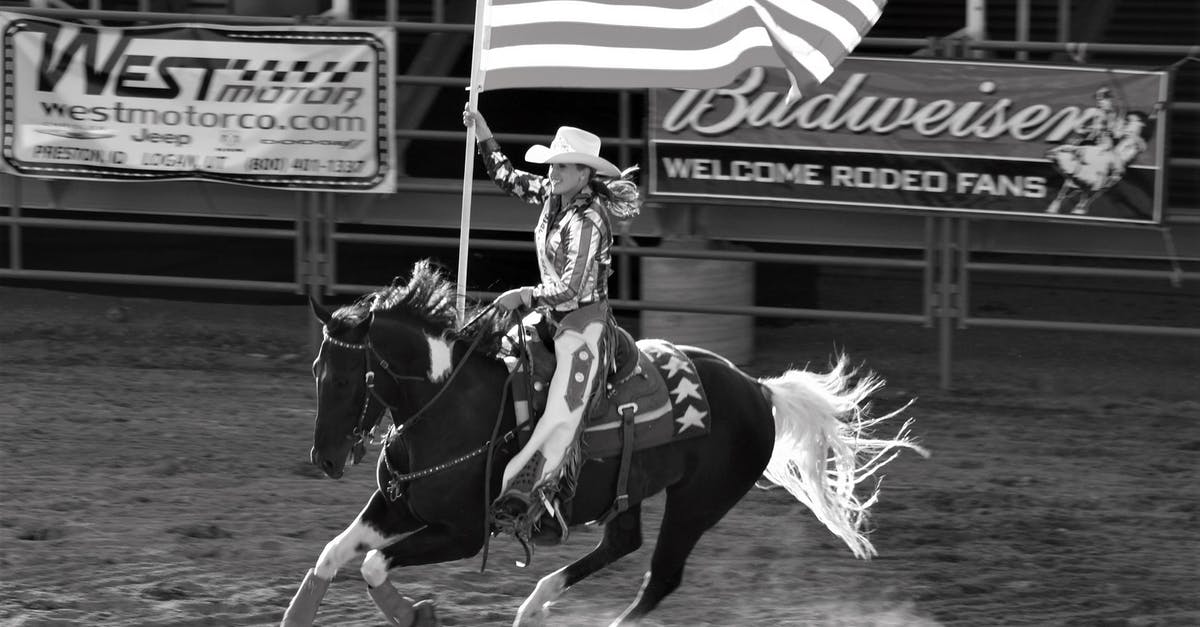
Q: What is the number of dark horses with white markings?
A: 1